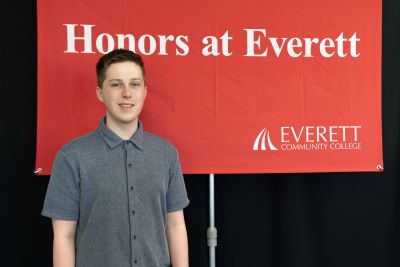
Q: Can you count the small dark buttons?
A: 5